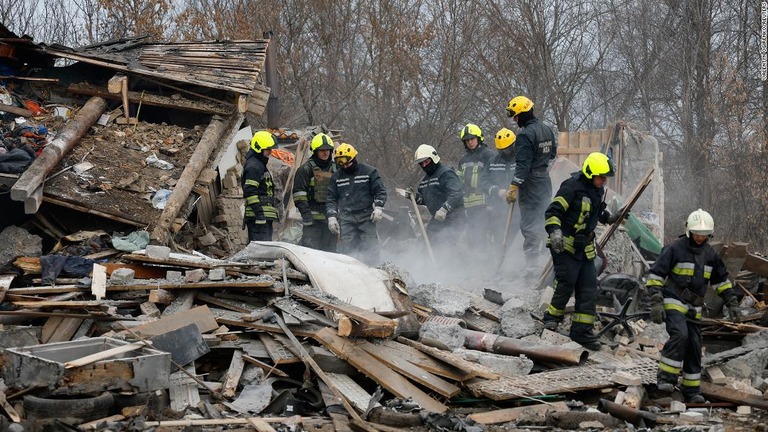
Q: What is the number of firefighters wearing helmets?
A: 9